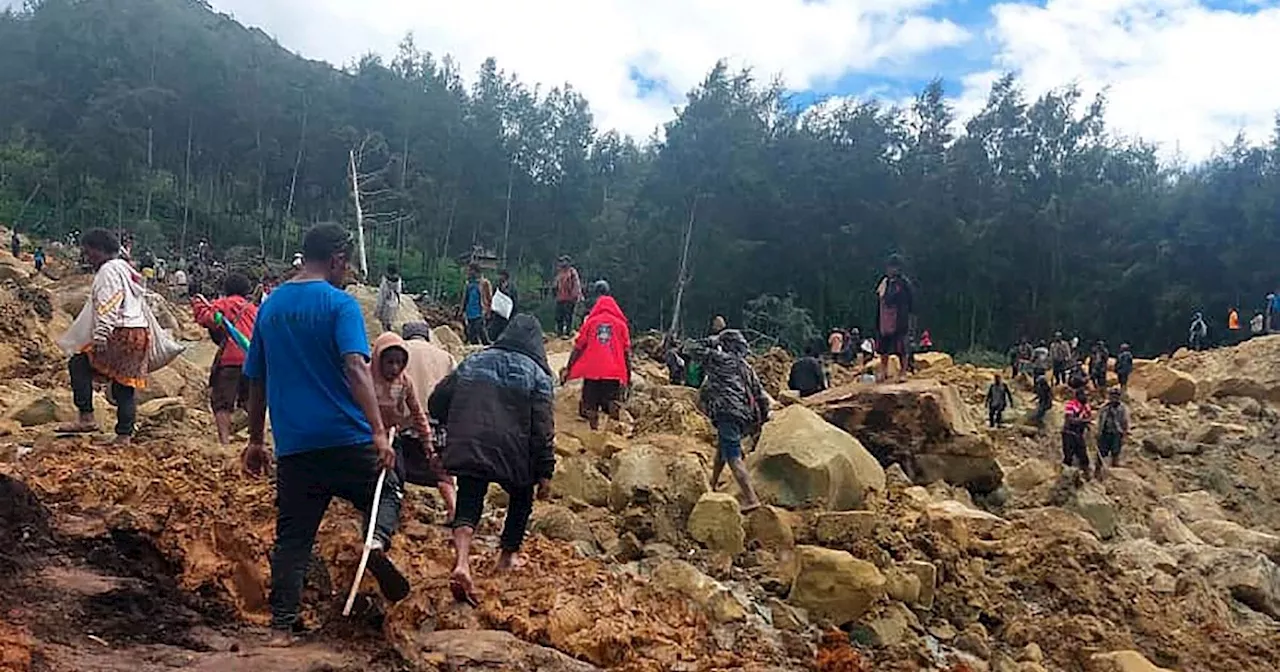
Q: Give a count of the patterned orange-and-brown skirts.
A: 1